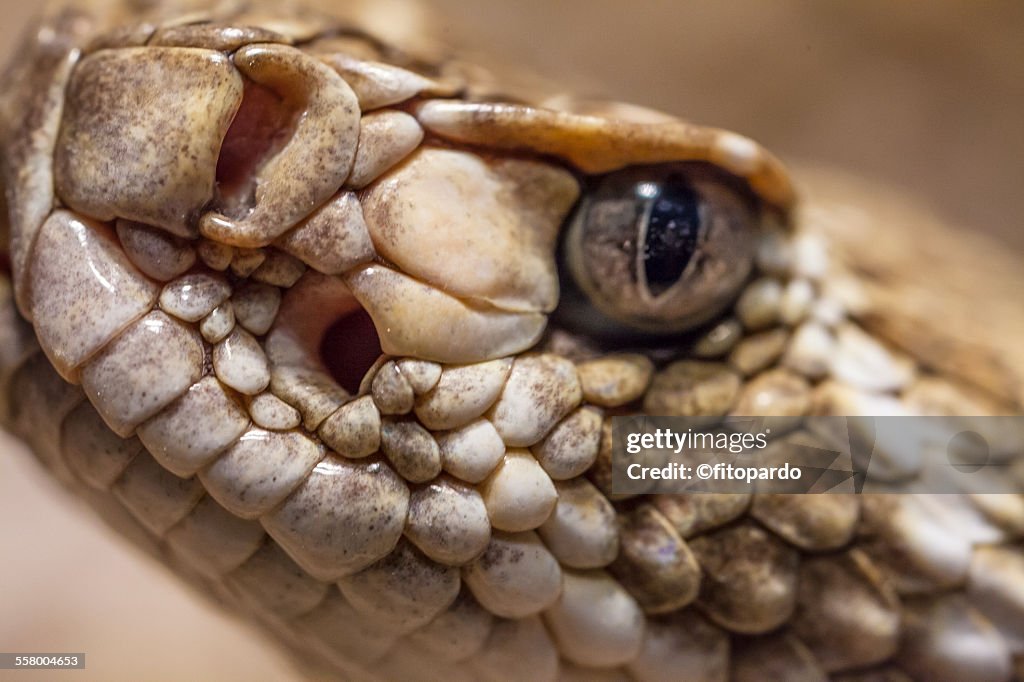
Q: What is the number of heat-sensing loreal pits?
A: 1